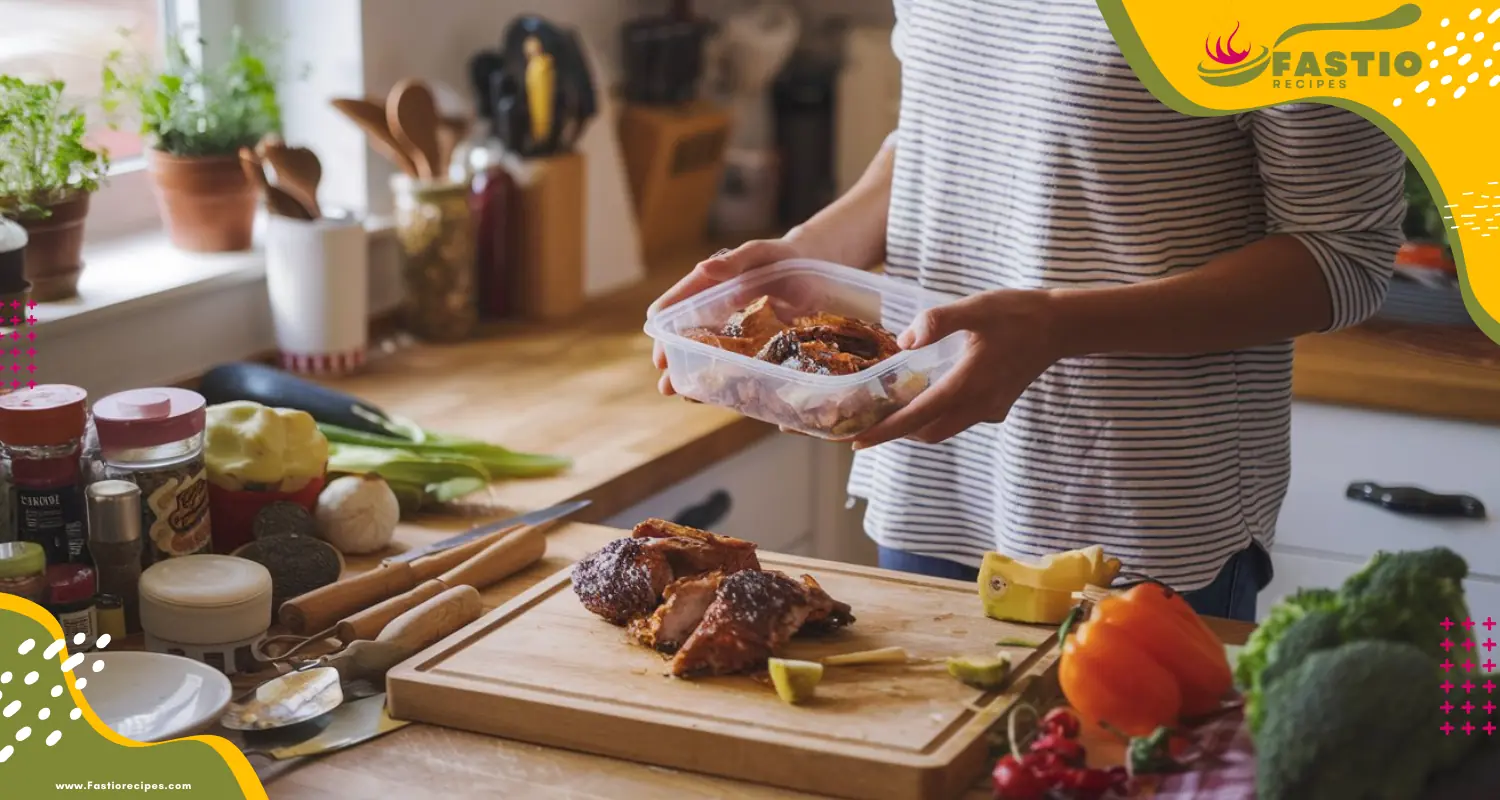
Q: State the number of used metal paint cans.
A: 0